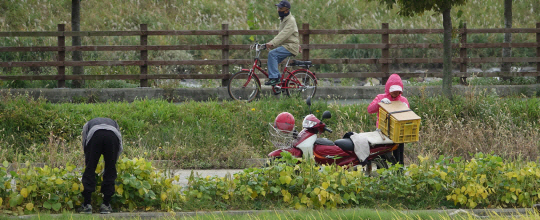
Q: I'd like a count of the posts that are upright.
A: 7